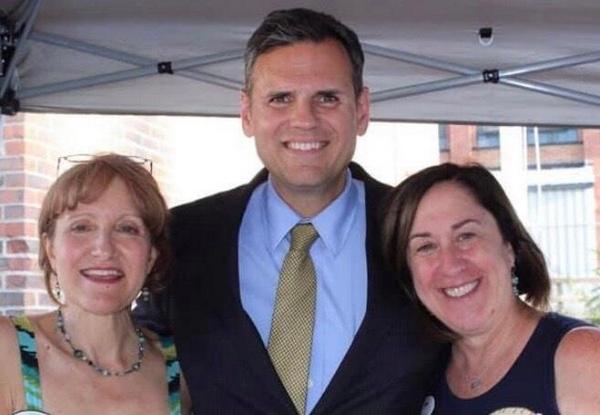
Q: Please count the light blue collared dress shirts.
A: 1